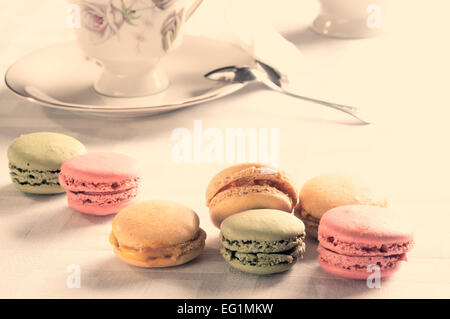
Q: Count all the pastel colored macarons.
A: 7